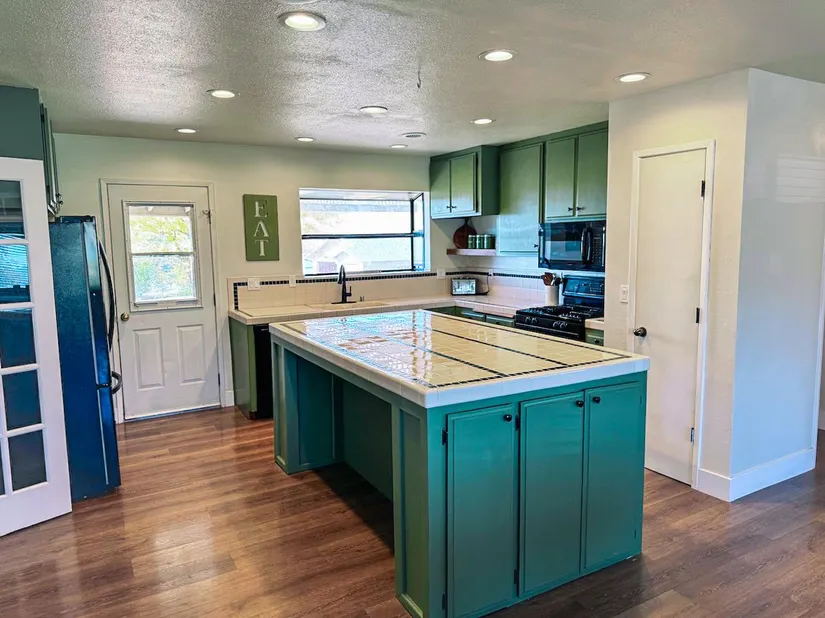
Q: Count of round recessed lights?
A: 9